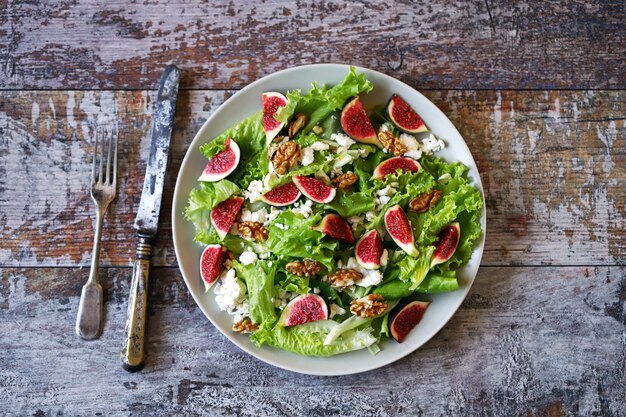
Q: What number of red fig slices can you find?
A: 15